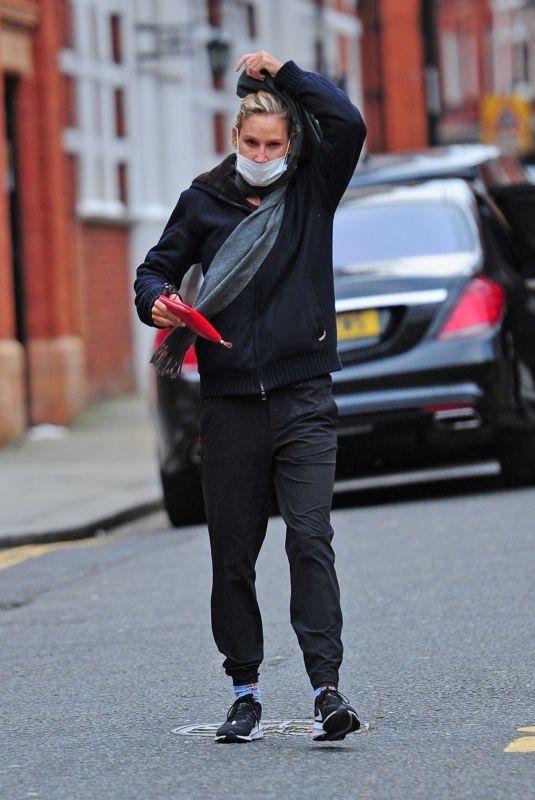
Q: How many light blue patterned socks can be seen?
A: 2